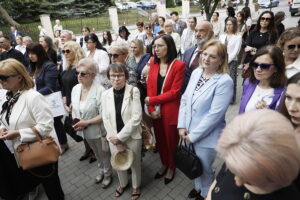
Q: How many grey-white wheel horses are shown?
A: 0